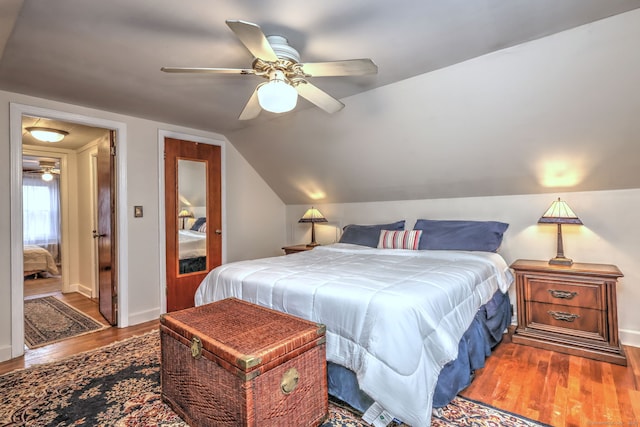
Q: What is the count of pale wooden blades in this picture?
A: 5